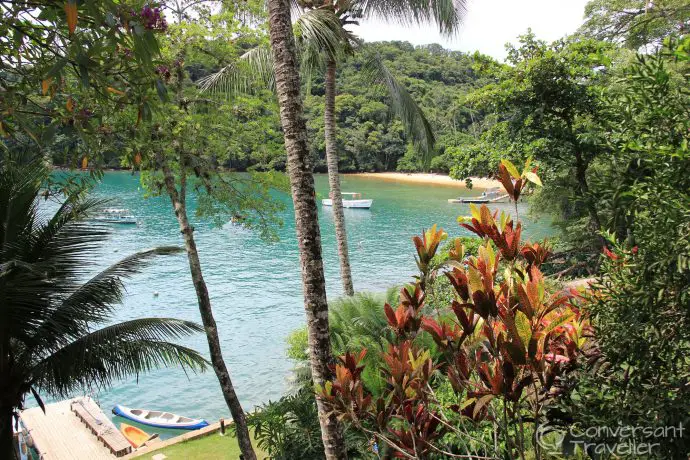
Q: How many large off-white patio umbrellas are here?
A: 0